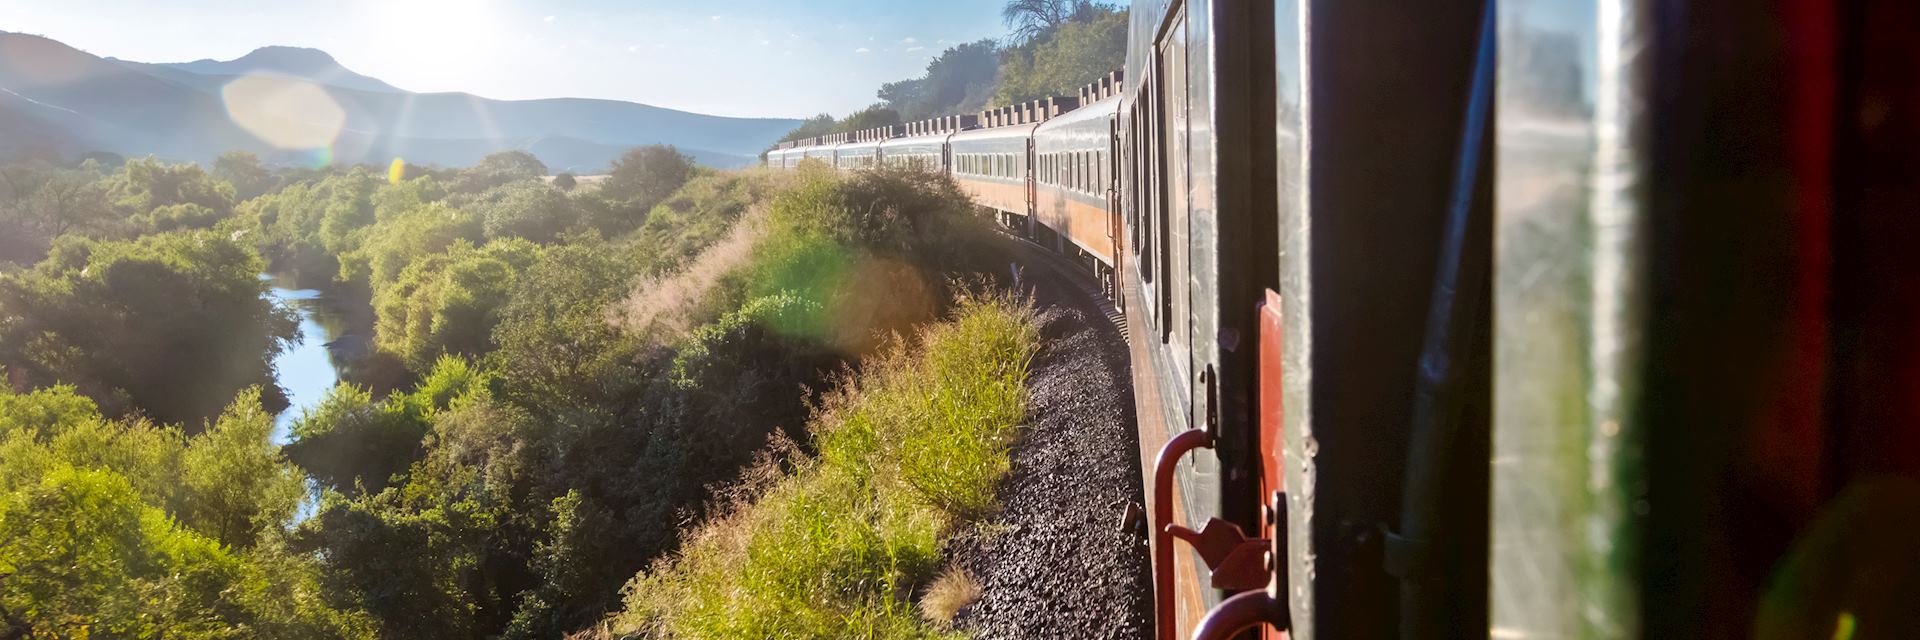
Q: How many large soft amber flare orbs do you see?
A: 1